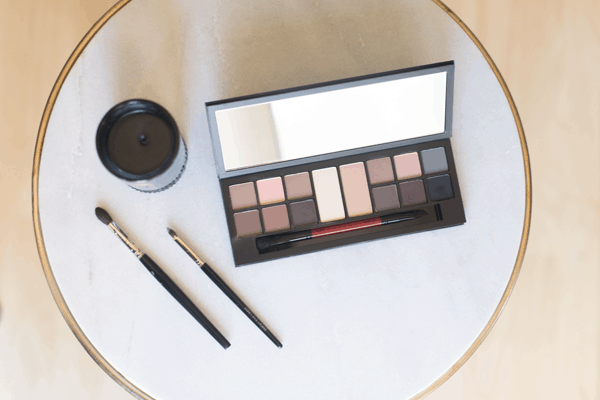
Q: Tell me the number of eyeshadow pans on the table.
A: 14